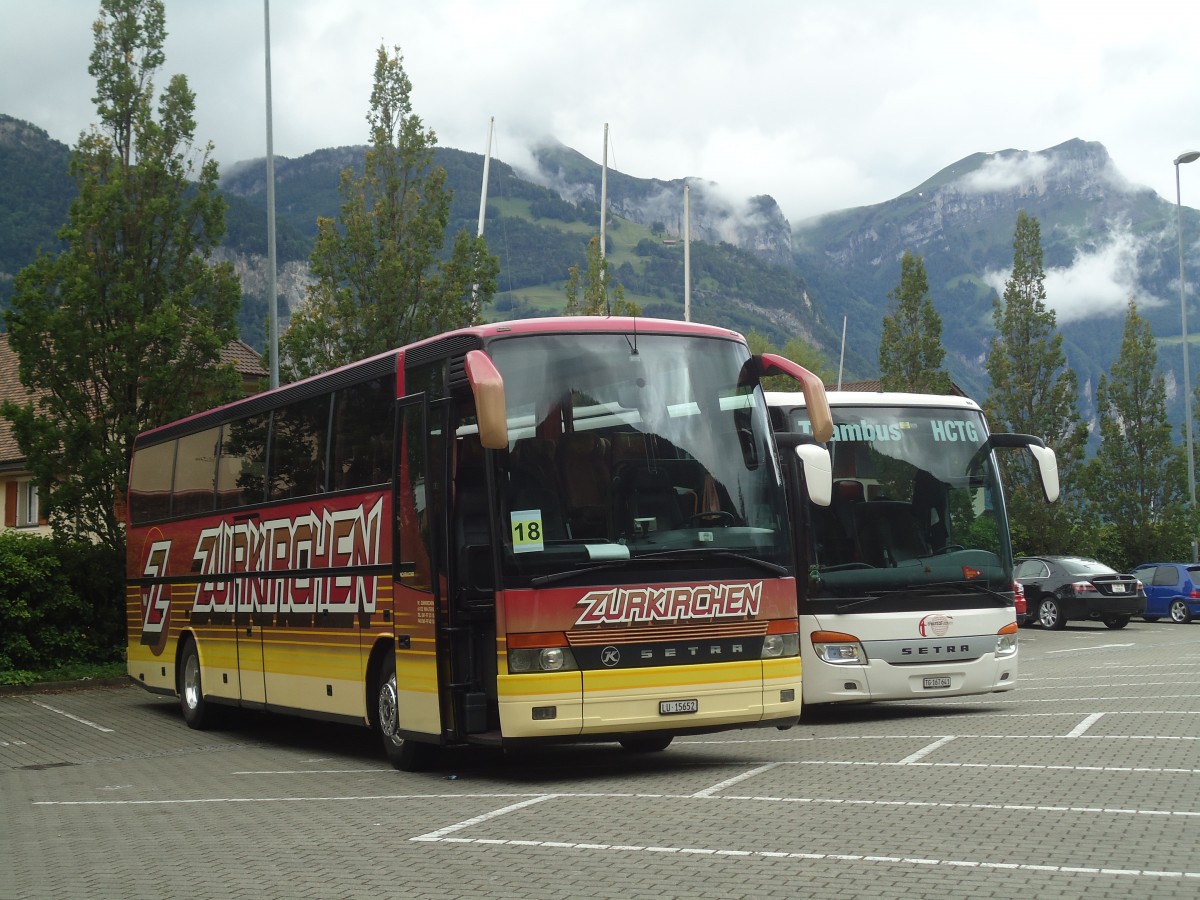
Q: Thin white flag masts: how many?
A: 4